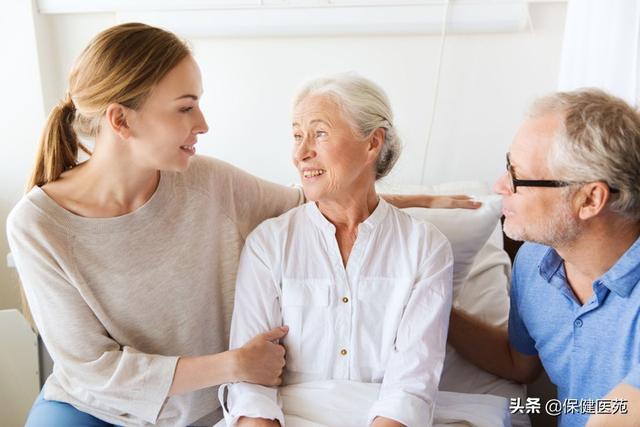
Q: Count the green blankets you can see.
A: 0